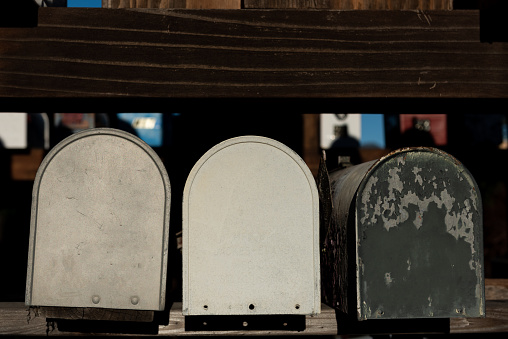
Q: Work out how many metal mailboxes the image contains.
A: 3